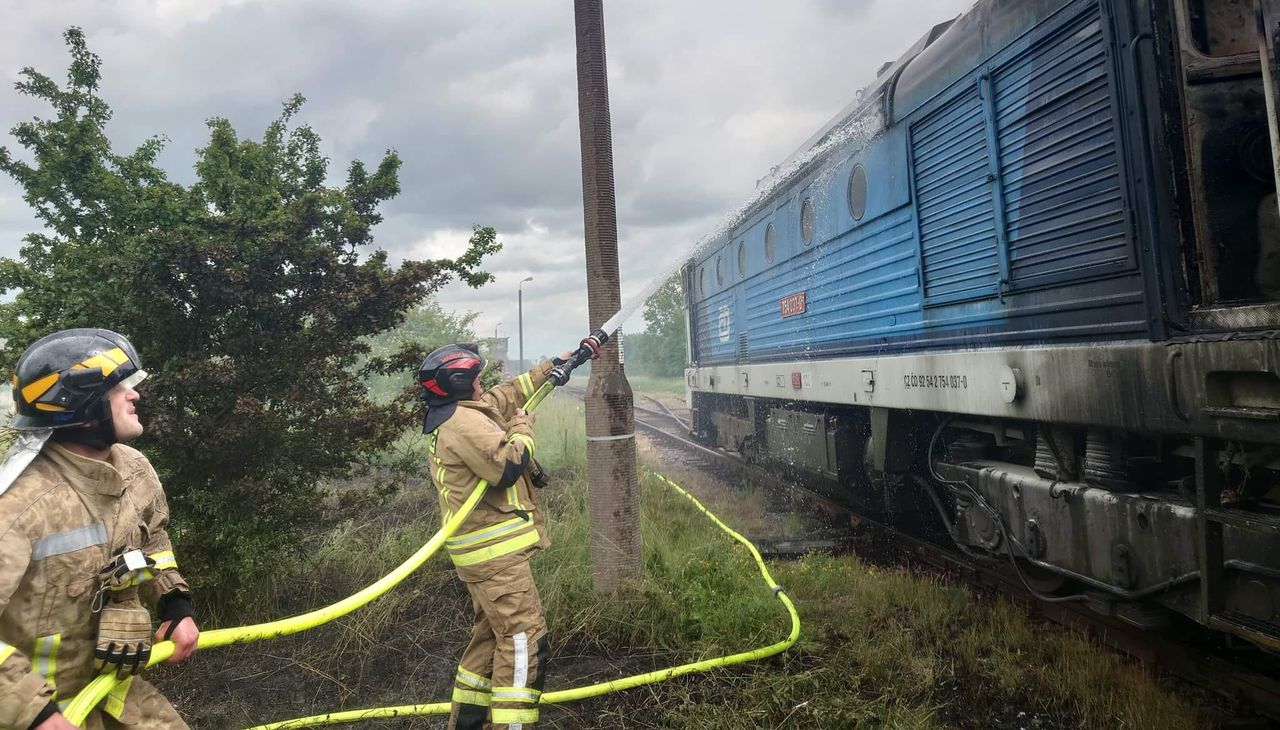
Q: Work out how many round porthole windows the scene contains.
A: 6